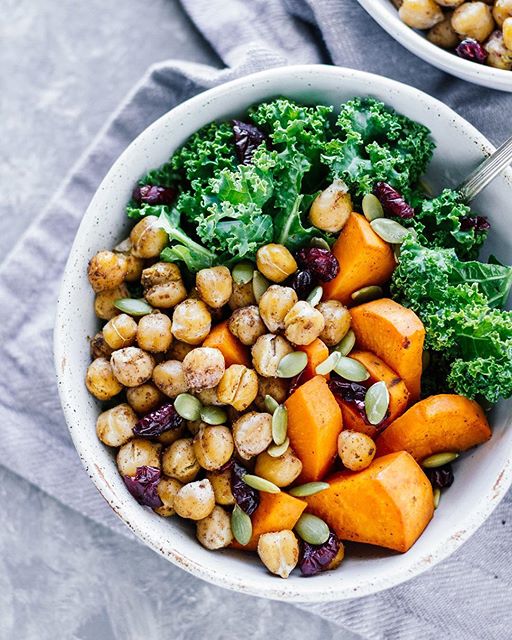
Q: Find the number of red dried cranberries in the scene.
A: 13